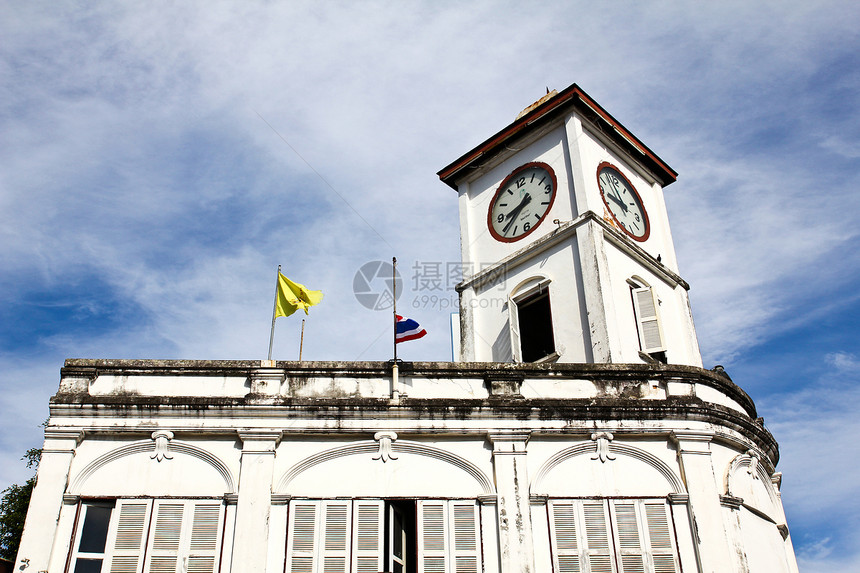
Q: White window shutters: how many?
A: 14